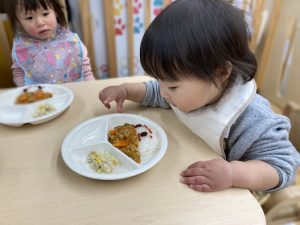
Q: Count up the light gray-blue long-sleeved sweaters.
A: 1